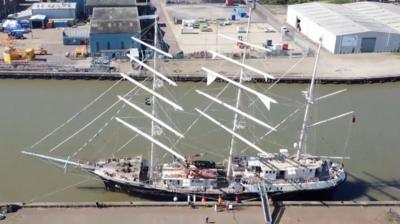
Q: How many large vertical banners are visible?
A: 0